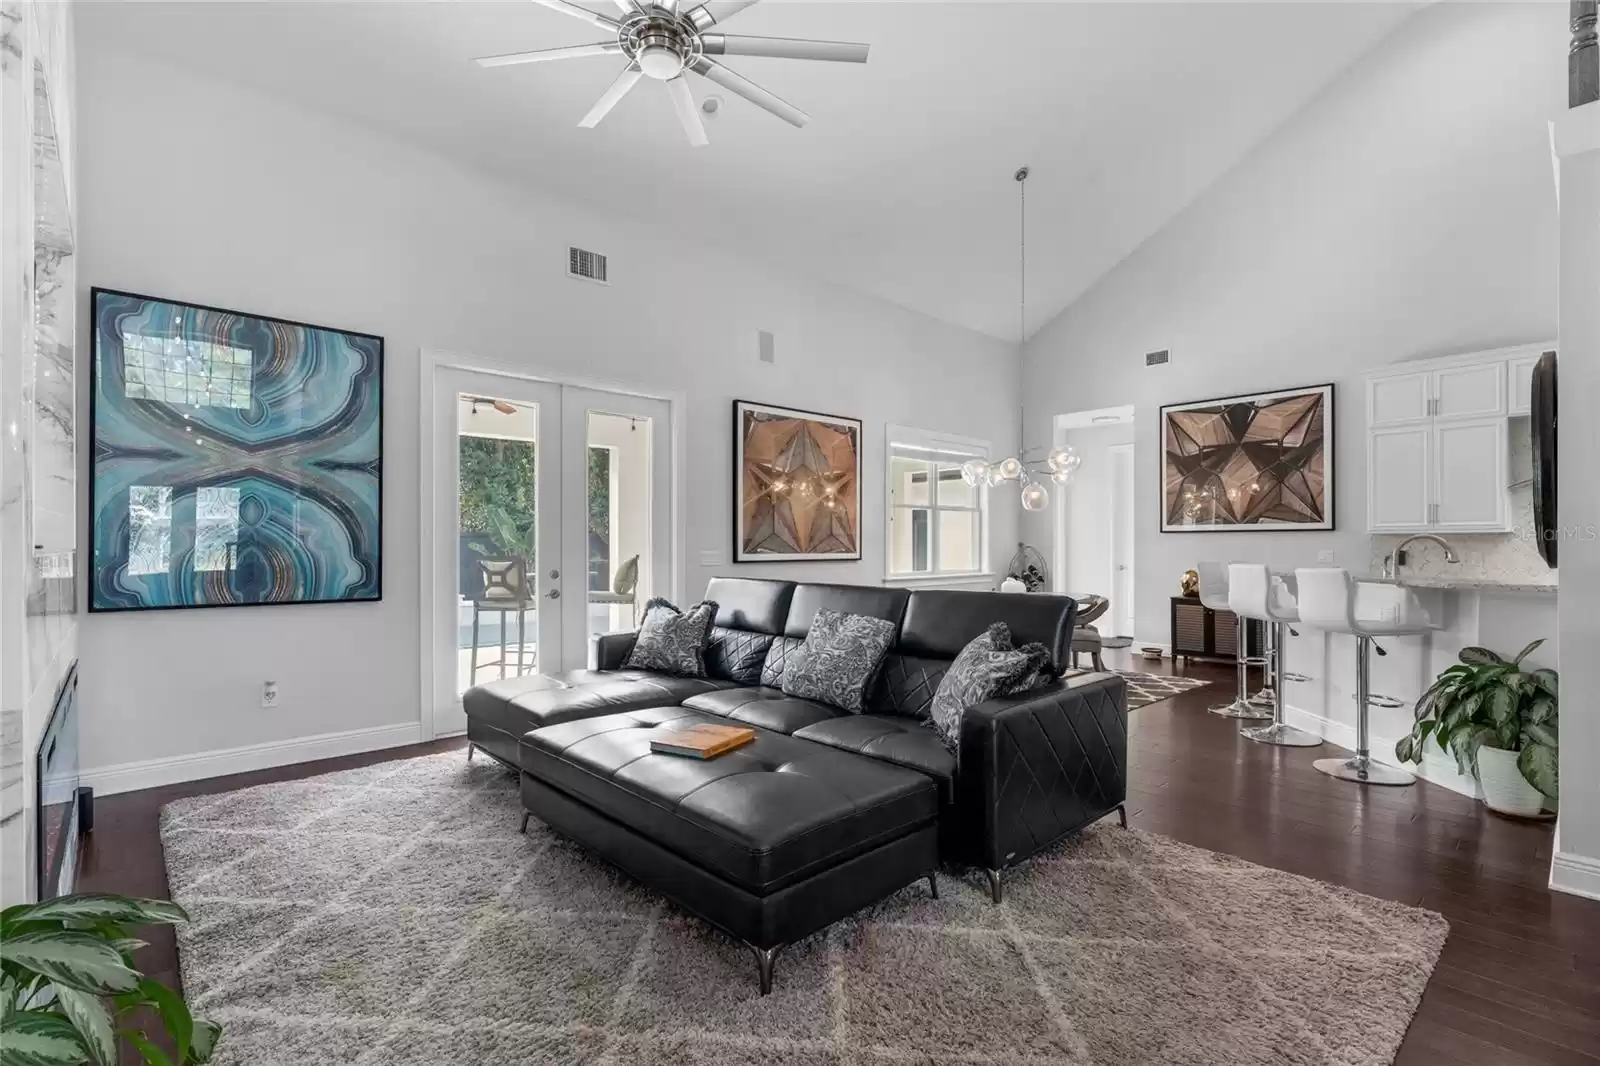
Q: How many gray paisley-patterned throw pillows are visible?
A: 3